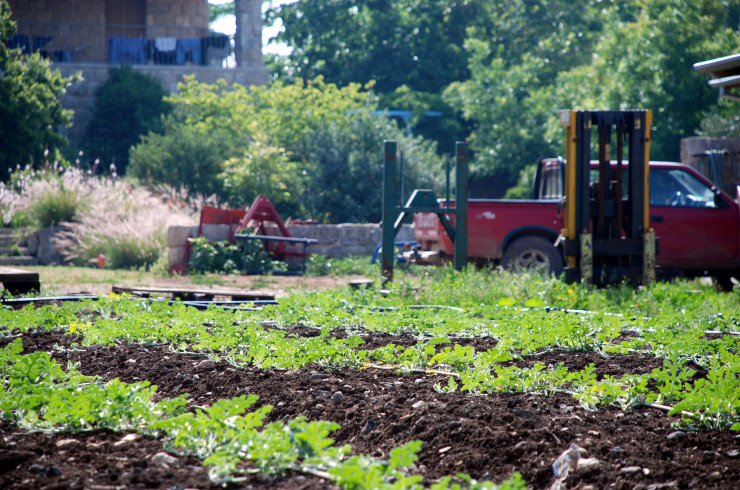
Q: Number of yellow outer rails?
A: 2